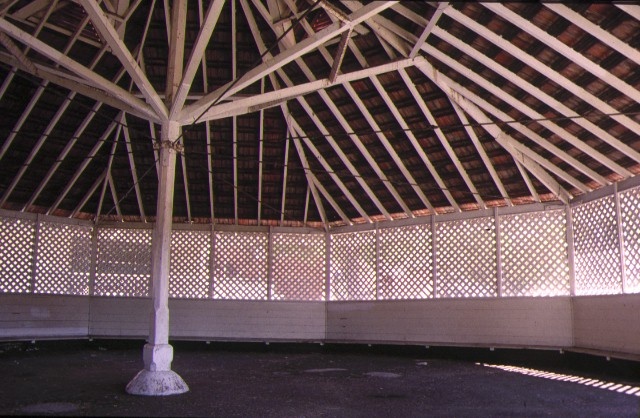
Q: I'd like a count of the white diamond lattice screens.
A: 12